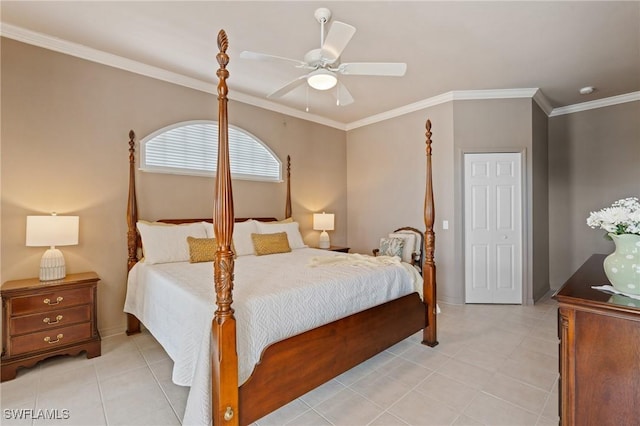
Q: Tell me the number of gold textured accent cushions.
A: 2